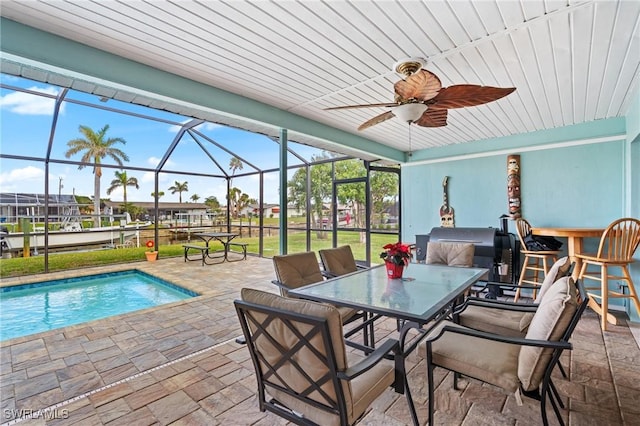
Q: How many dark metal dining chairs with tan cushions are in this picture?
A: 6